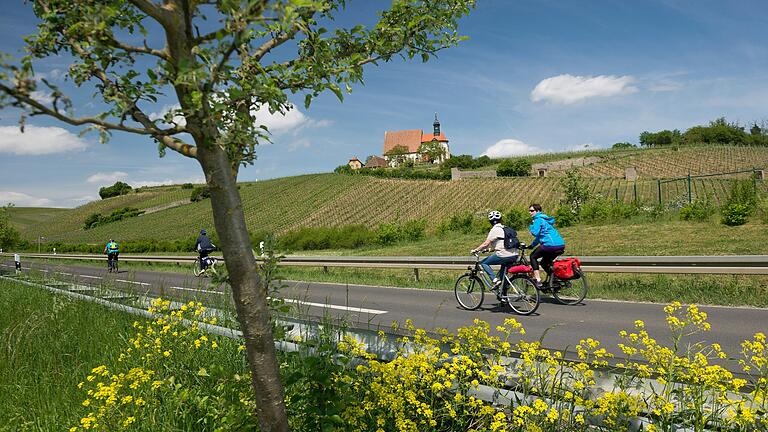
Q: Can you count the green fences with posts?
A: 1